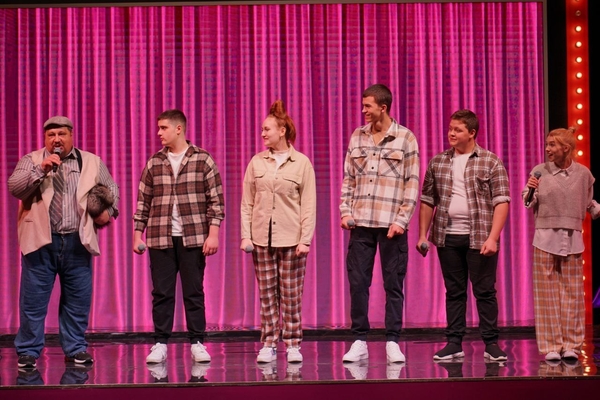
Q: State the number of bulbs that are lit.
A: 13